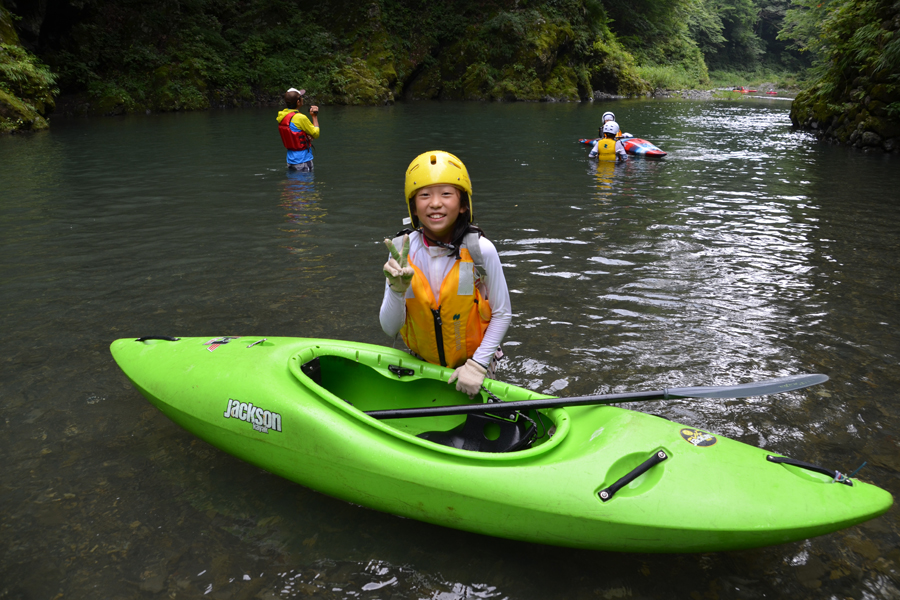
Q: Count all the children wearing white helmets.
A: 2